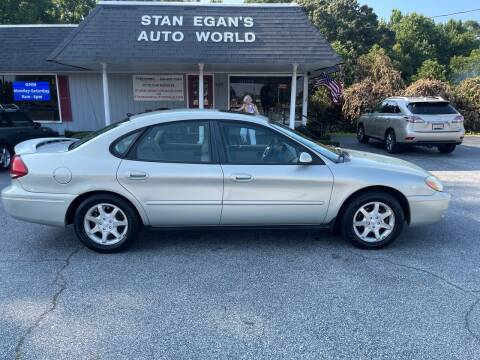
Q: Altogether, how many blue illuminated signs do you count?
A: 1